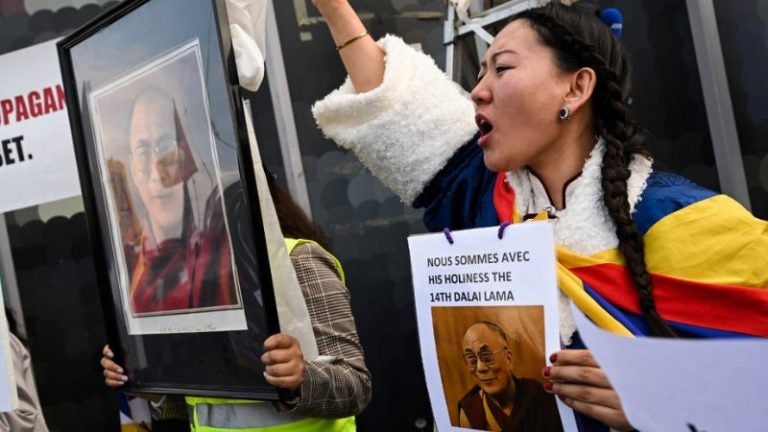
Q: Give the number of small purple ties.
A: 2